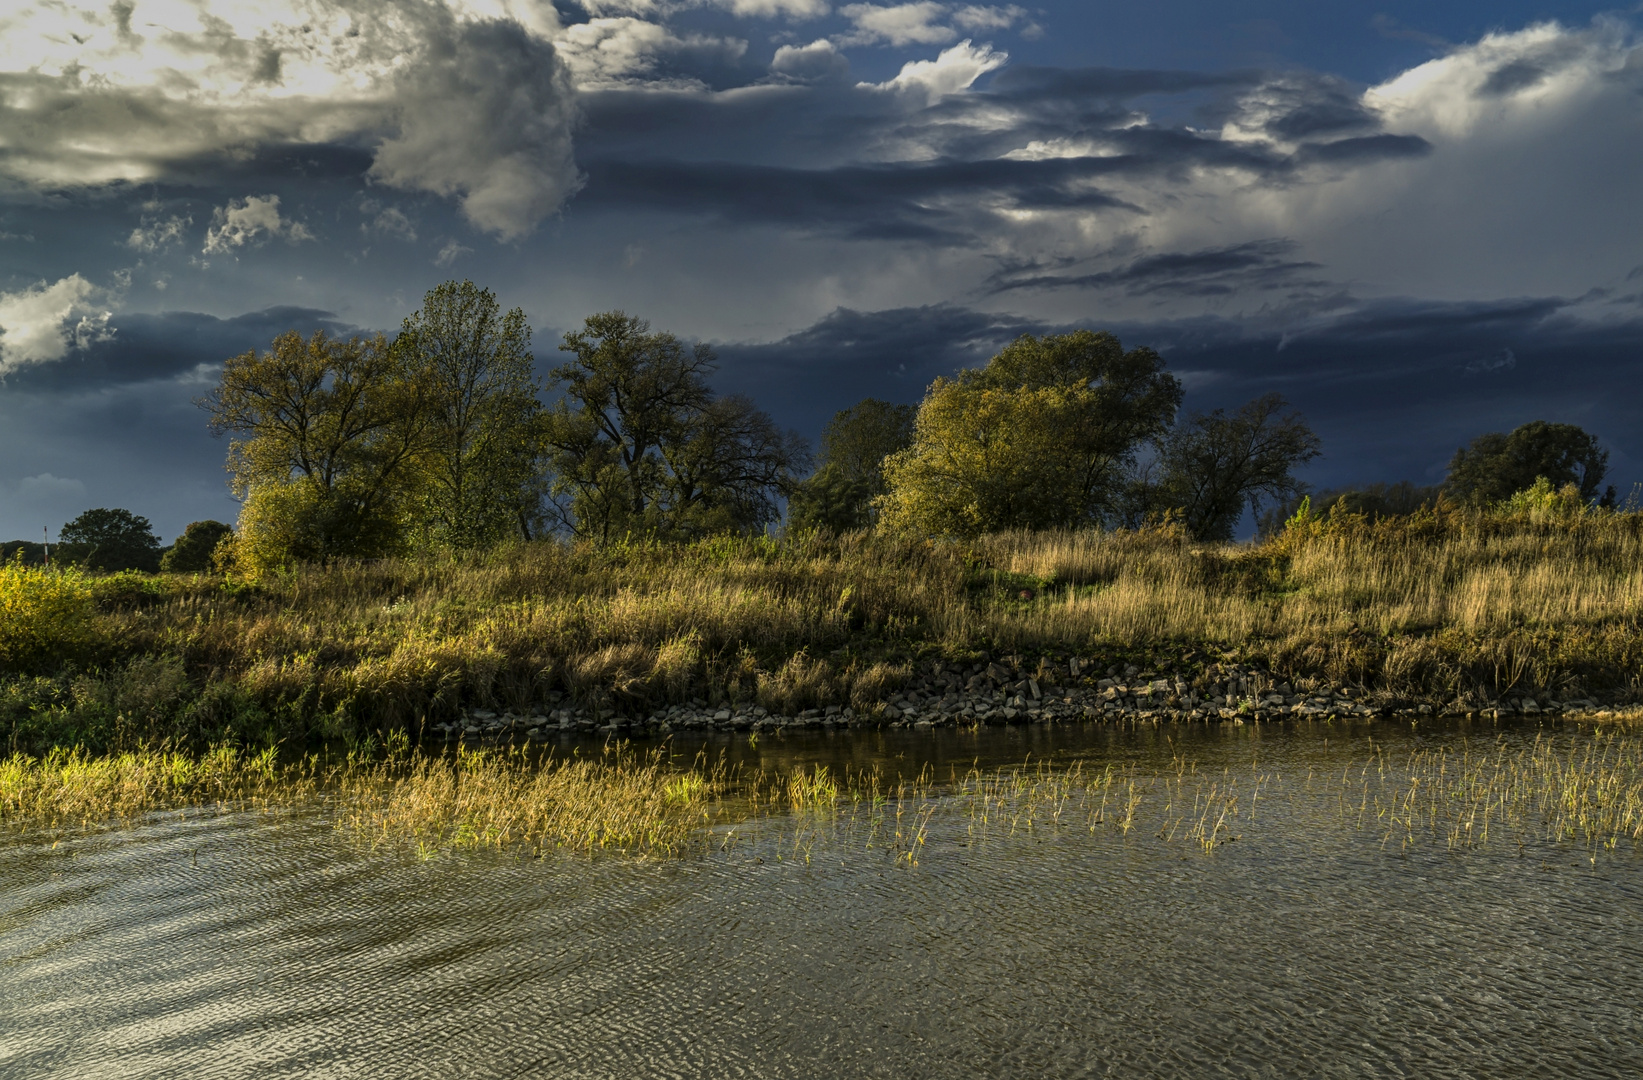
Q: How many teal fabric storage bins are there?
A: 0